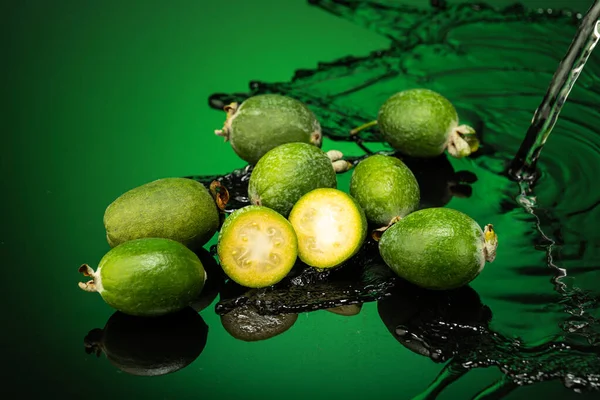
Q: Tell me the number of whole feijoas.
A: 7